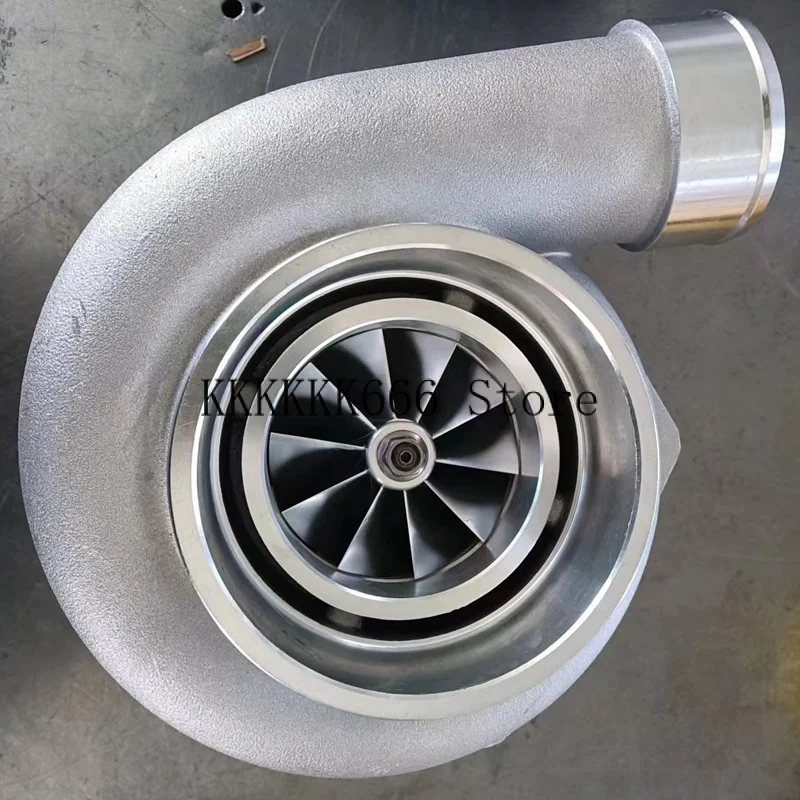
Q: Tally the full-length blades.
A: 10